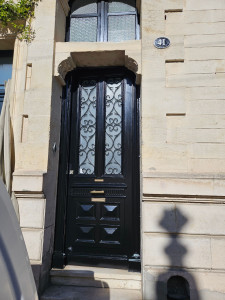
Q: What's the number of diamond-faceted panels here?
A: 4